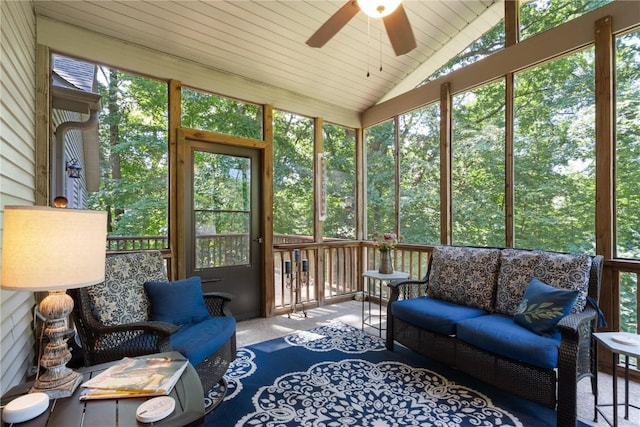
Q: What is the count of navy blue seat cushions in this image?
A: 3